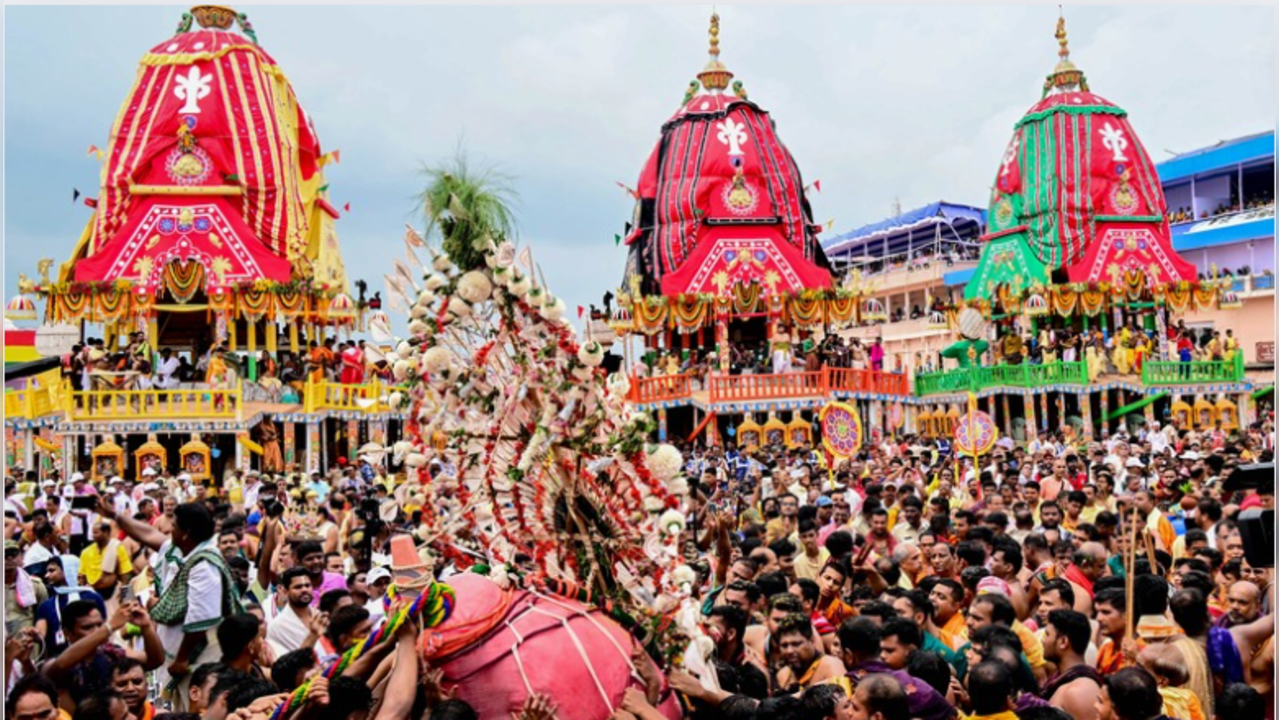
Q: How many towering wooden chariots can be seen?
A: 3